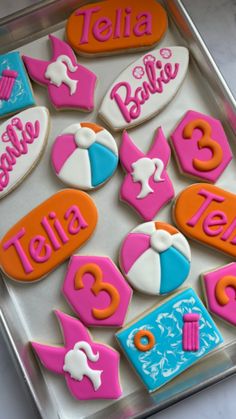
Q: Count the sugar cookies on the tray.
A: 15